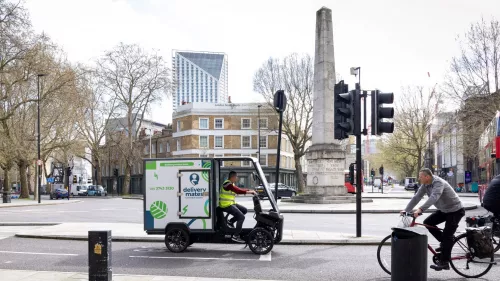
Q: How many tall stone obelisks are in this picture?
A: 1